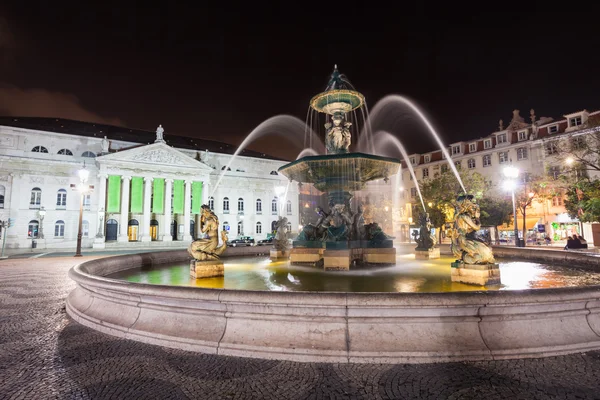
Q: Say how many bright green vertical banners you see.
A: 5